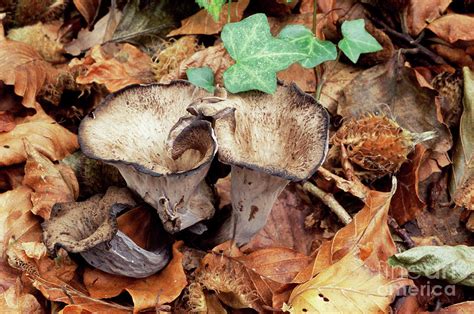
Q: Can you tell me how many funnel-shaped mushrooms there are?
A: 3